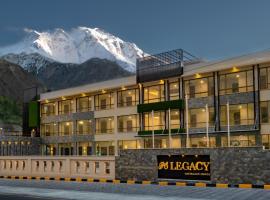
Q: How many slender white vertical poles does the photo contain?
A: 5